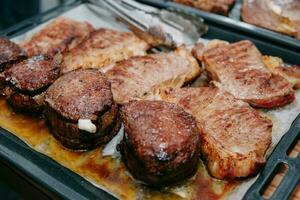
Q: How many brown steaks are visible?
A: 4